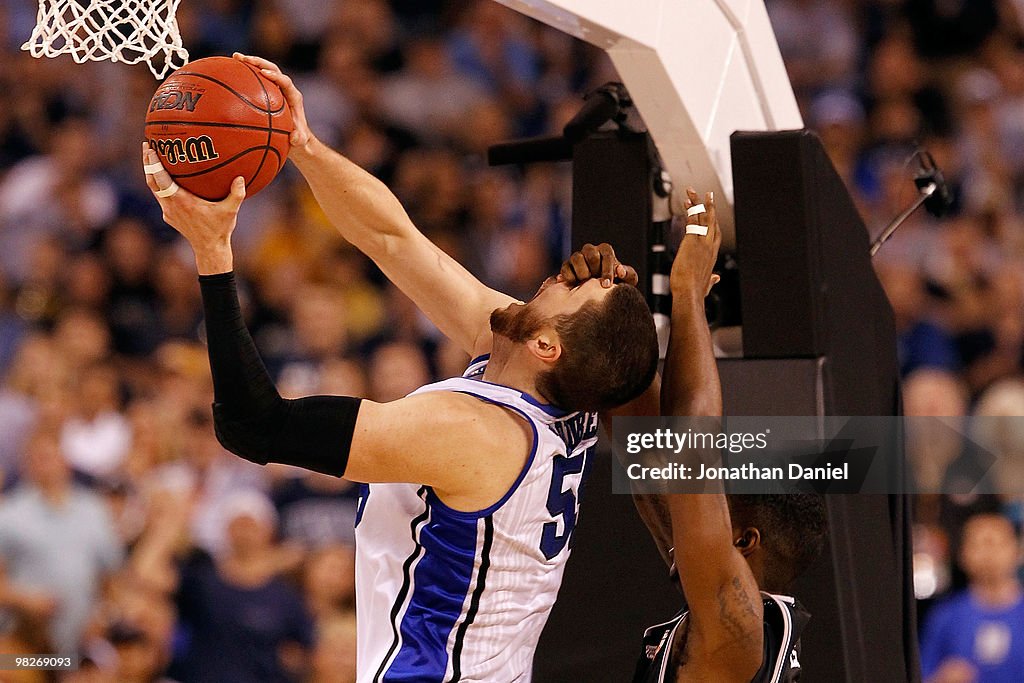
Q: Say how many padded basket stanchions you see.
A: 1